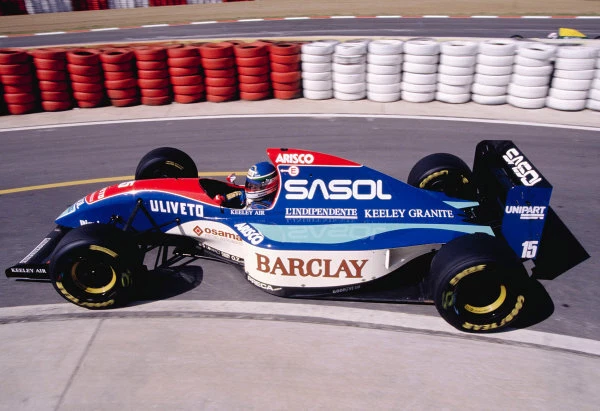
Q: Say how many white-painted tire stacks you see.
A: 9